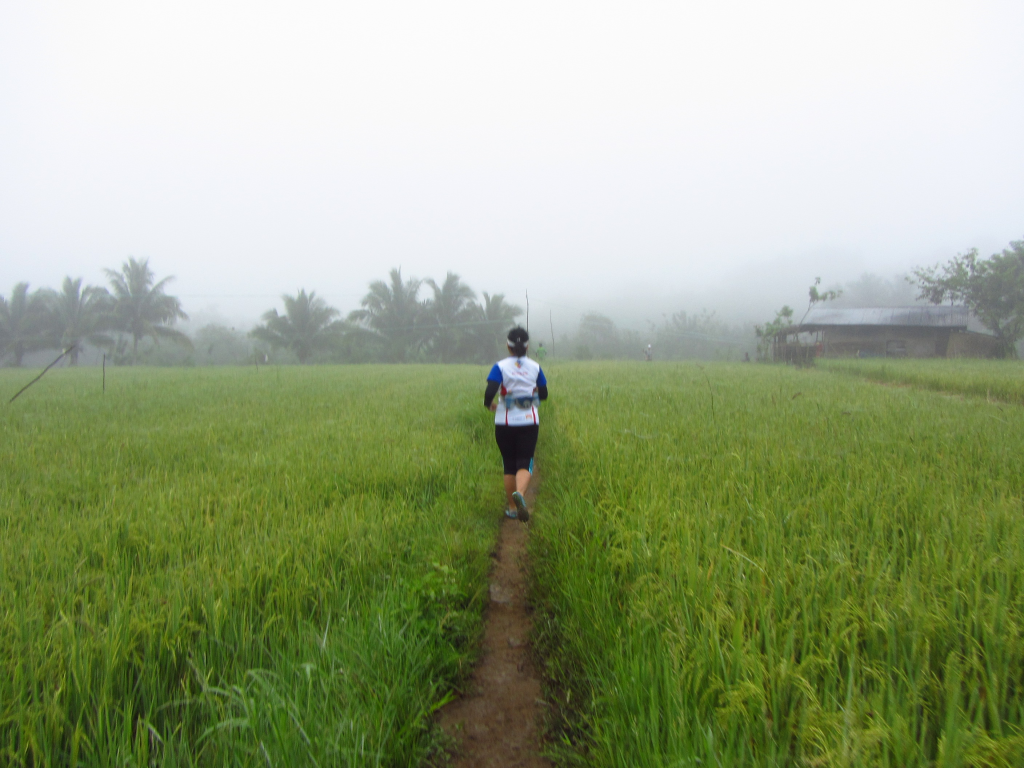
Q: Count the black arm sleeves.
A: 2